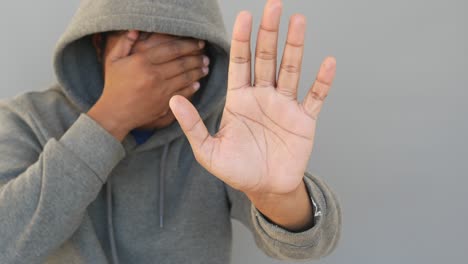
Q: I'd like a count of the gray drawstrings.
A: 2